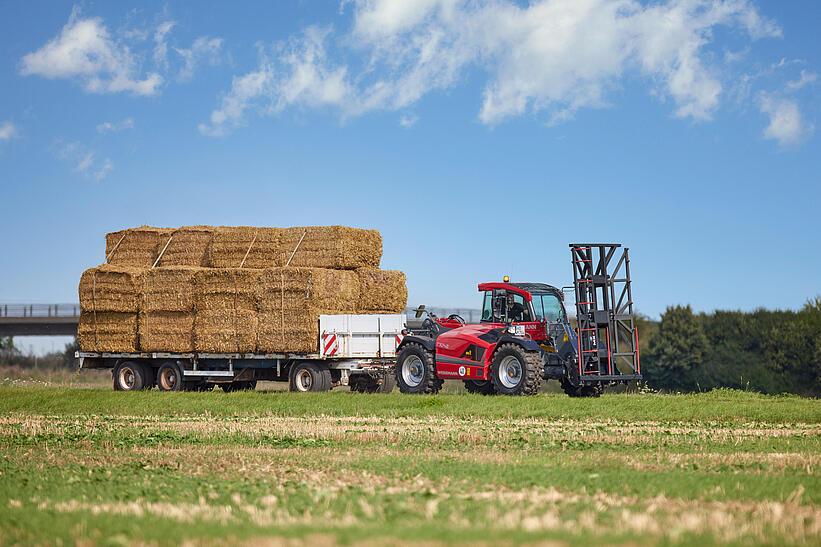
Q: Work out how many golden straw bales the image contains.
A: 13